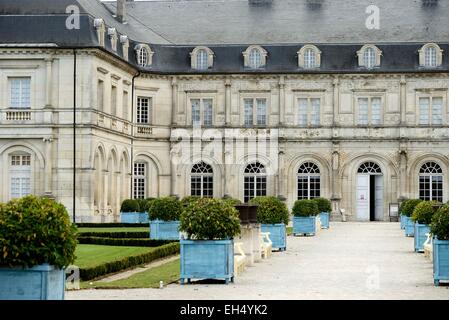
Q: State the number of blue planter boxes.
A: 12